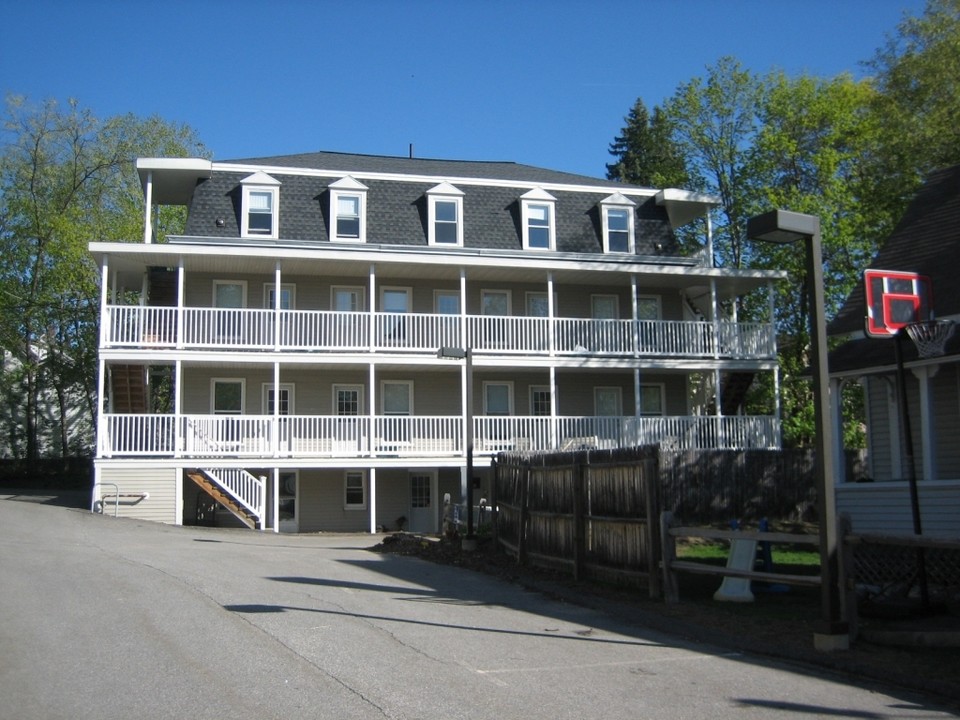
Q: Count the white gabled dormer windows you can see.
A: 5